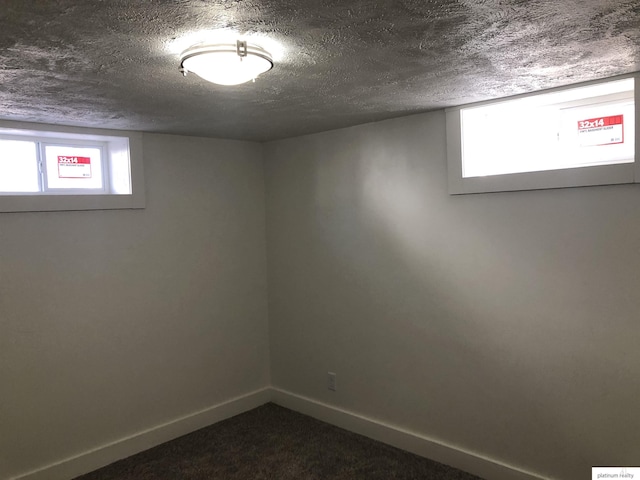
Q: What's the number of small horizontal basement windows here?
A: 2